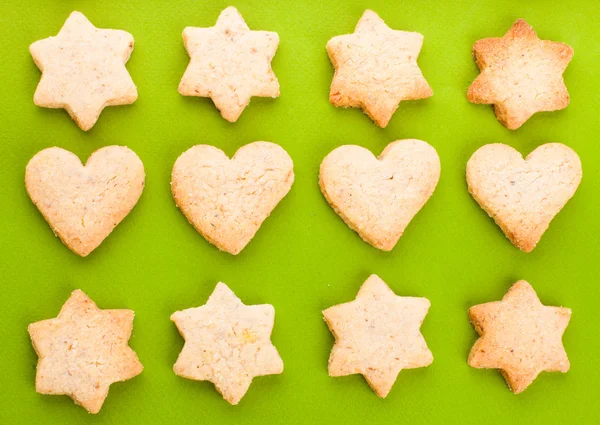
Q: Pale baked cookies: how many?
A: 12